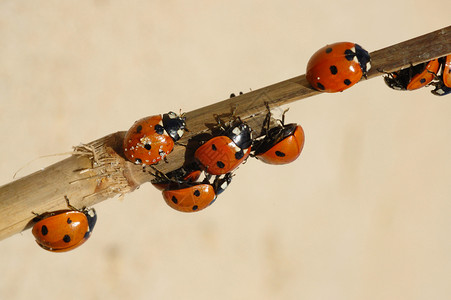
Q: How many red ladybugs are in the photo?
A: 9